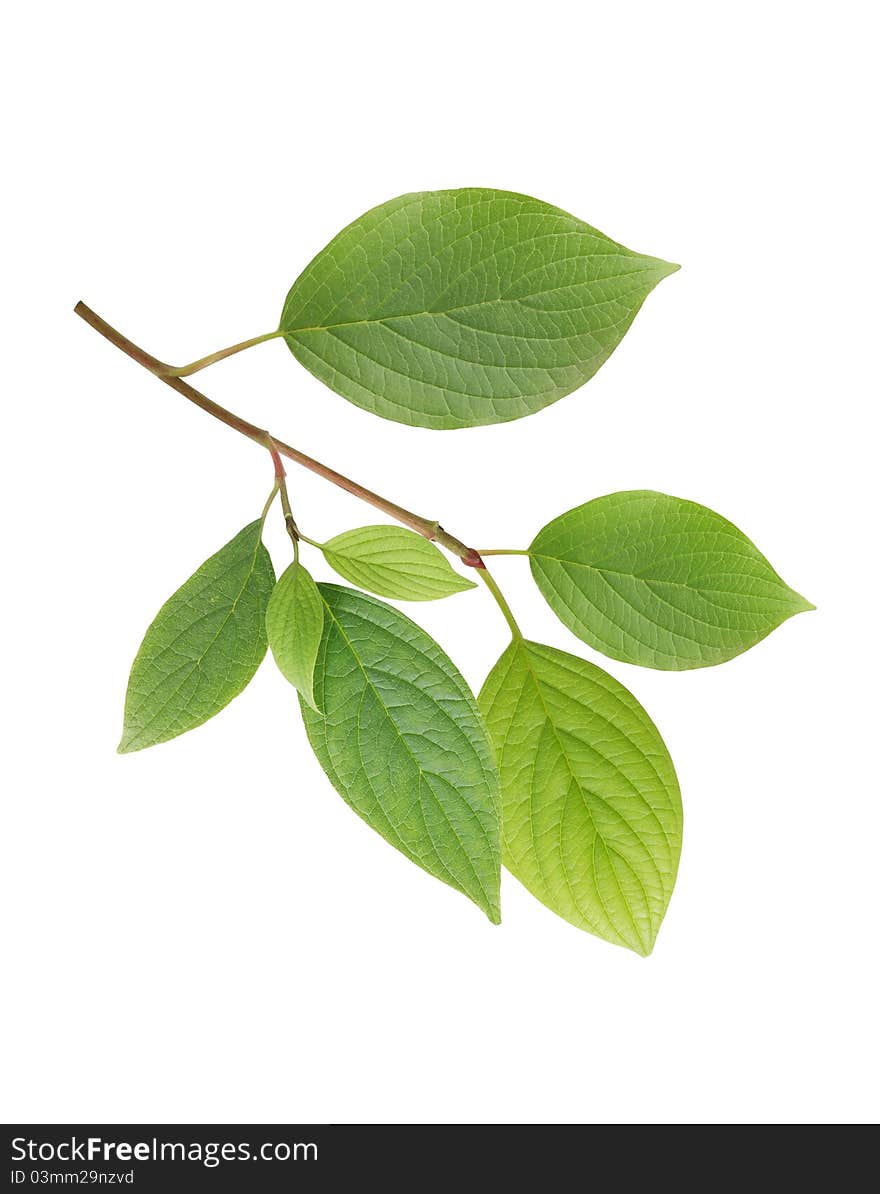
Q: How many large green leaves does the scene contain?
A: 5